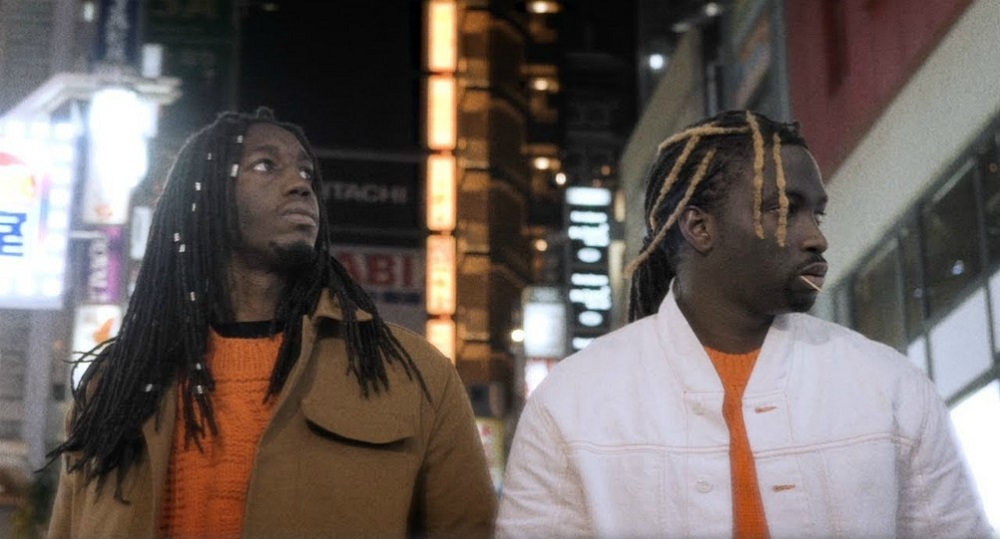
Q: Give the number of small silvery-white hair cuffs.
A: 11